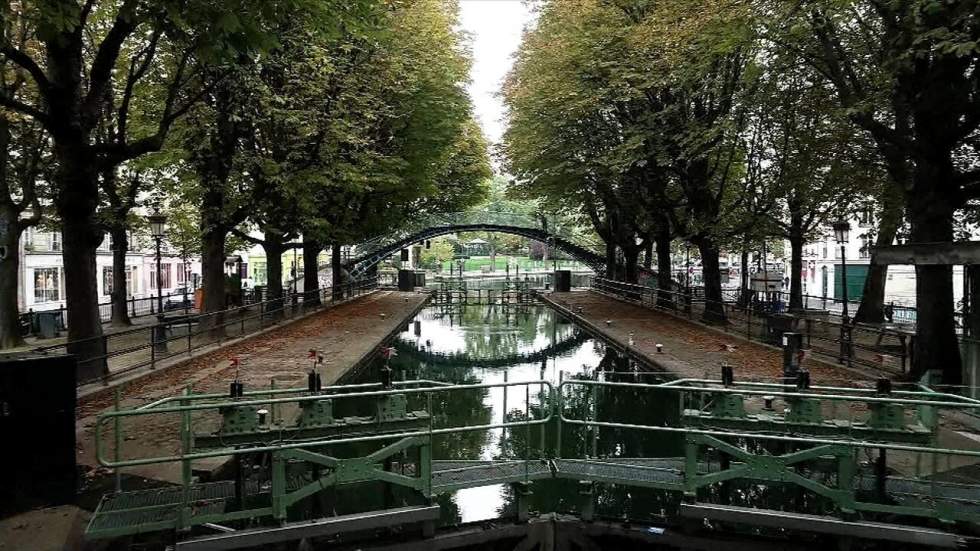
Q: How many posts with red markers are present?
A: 6